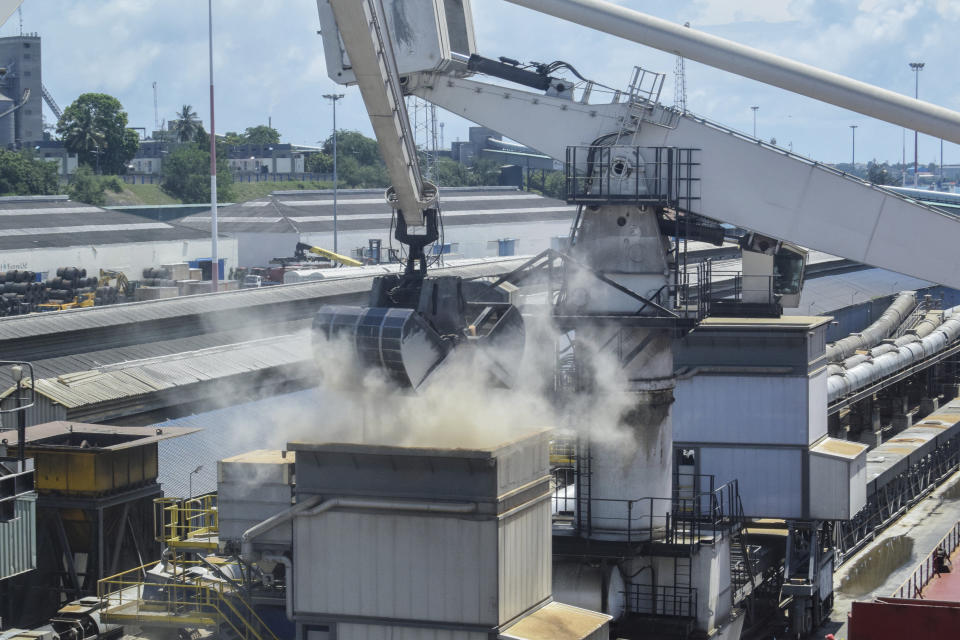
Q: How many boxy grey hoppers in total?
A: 2